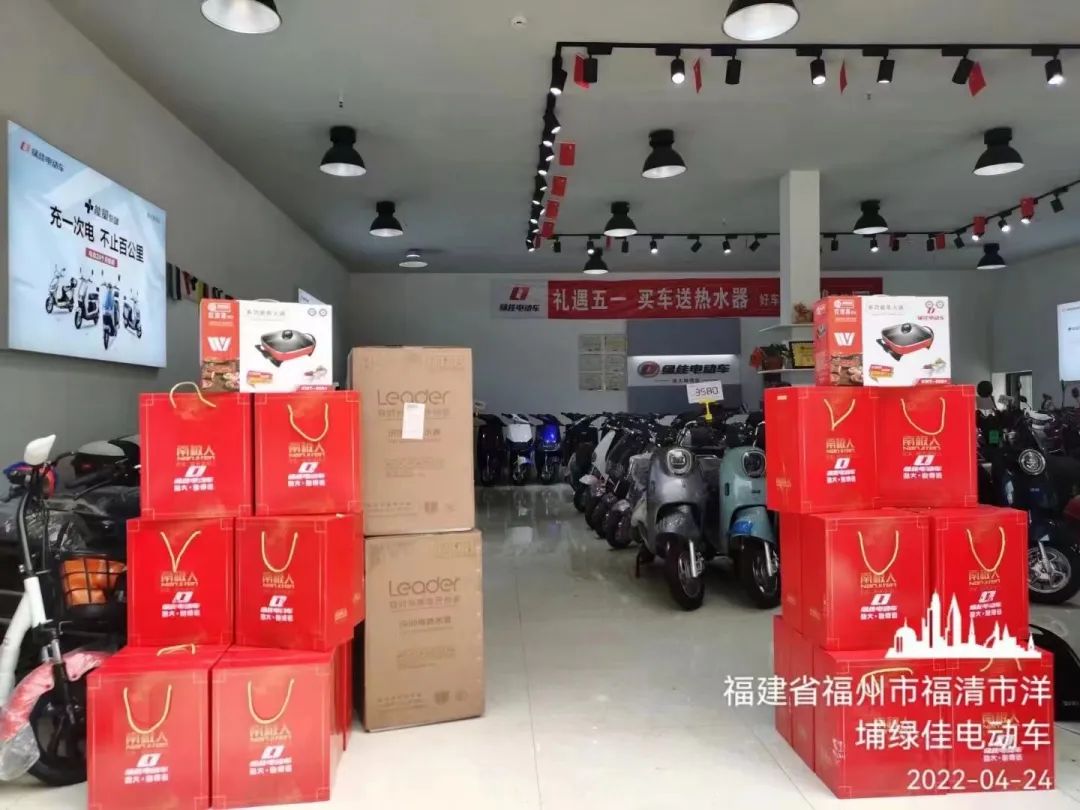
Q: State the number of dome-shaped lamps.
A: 11